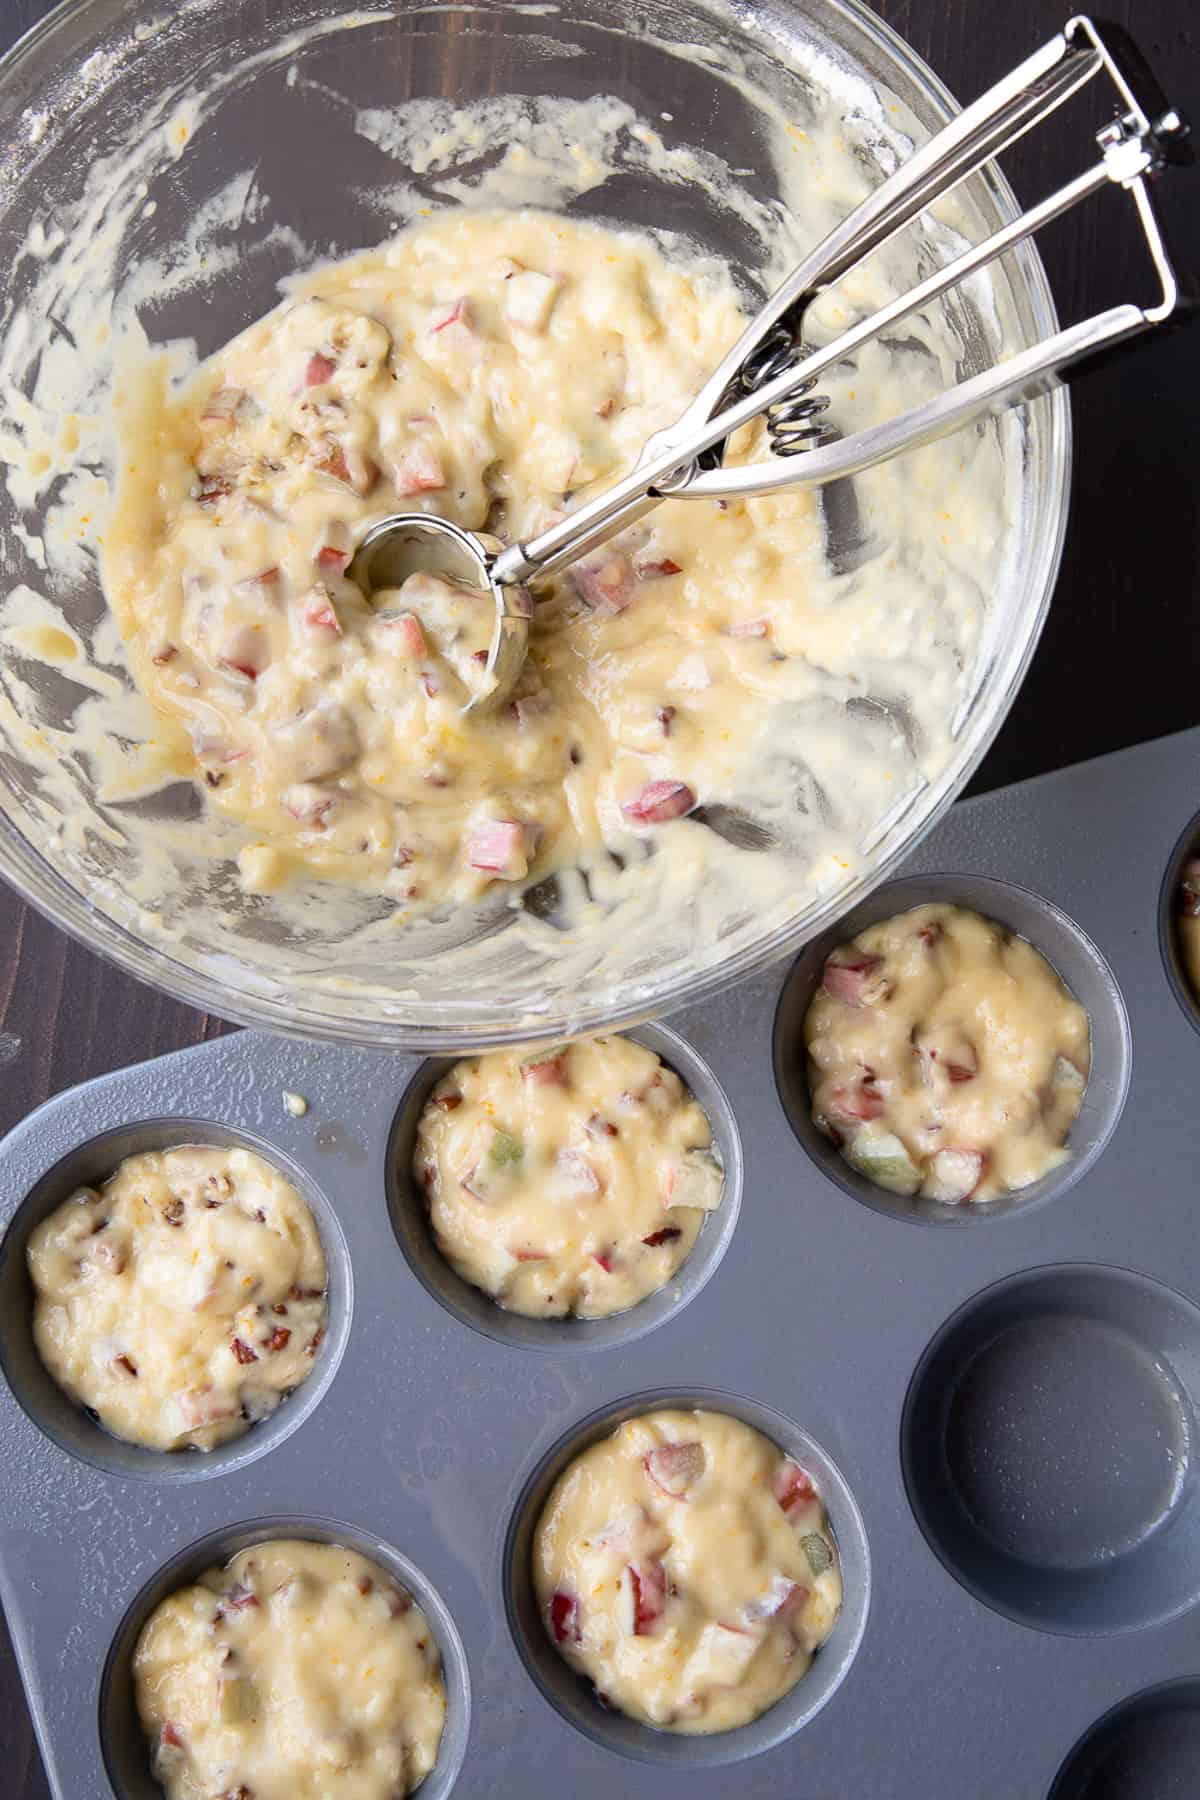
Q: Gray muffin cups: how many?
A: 8